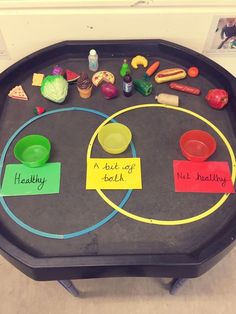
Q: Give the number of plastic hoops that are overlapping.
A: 2